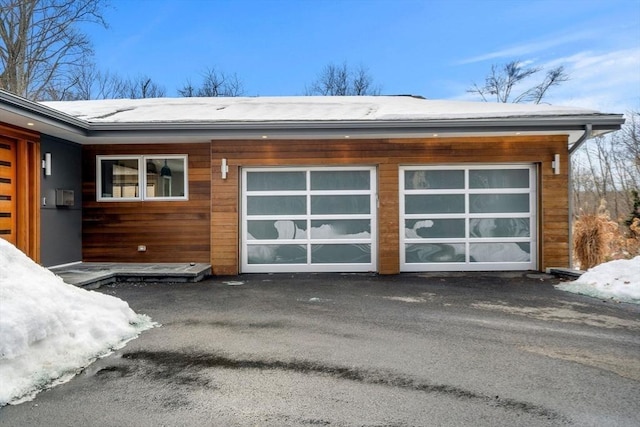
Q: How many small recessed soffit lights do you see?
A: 5